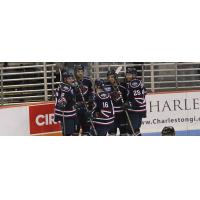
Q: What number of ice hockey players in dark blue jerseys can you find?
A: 5